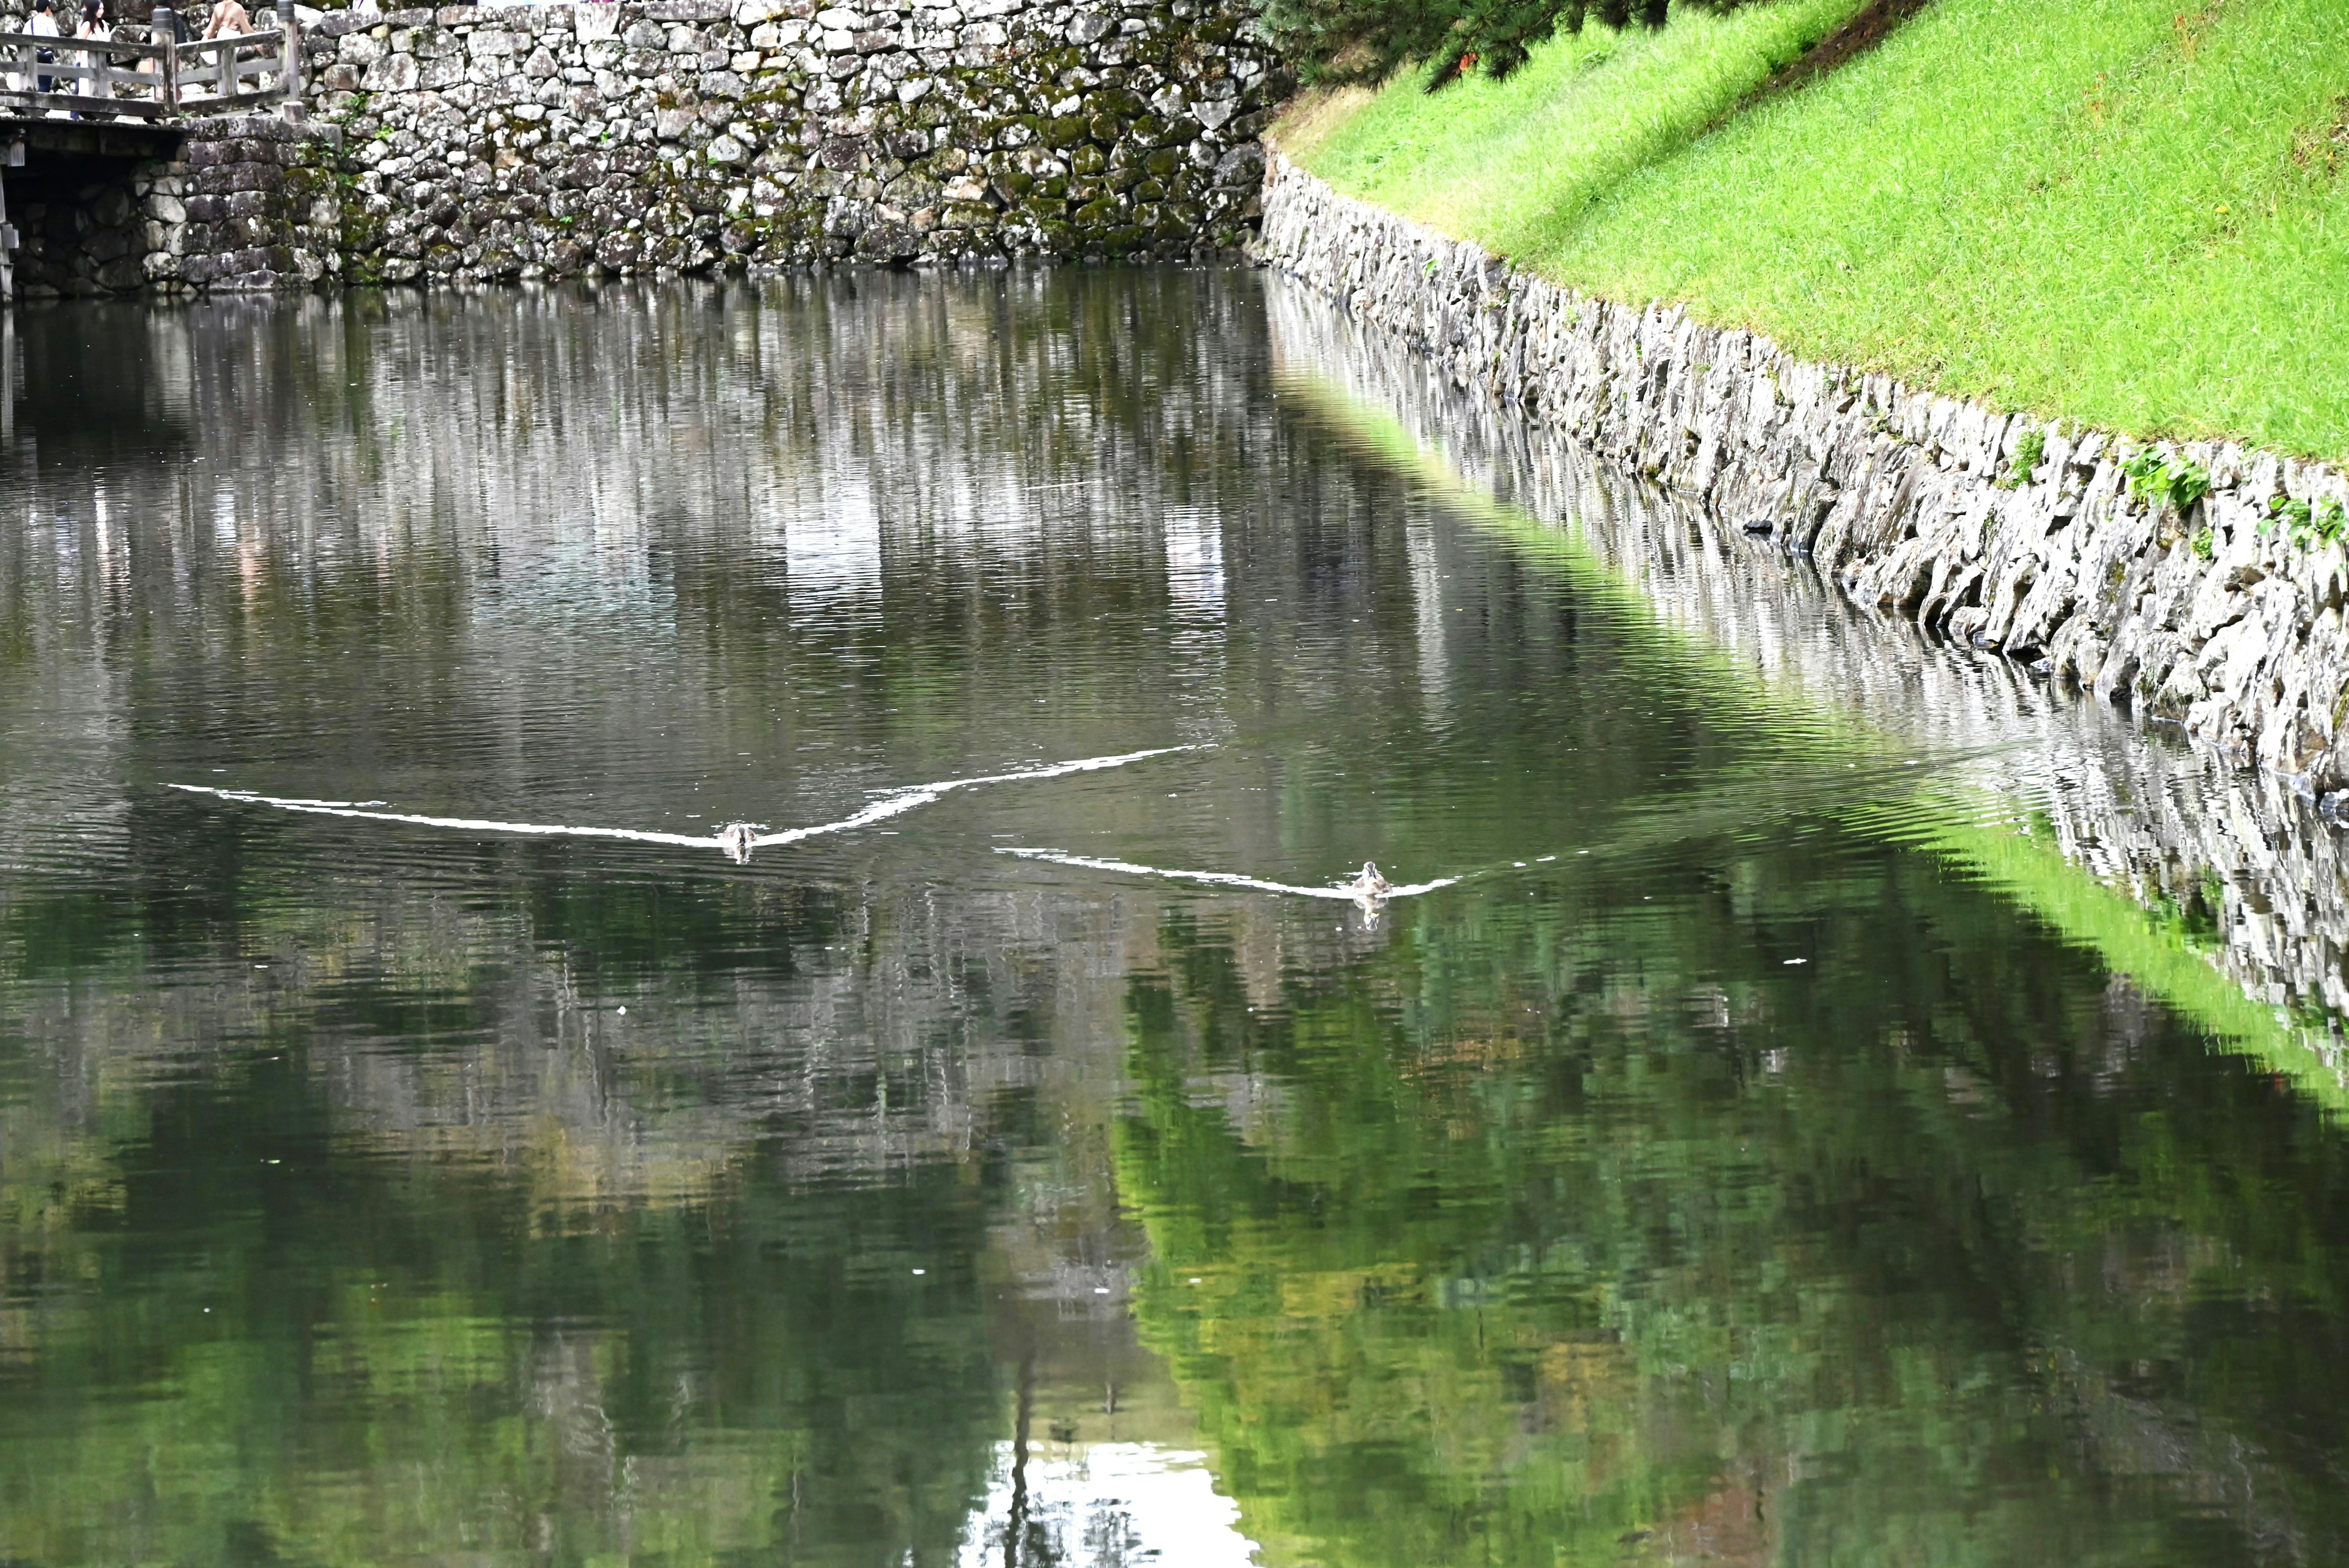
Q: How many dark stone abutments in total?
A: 1